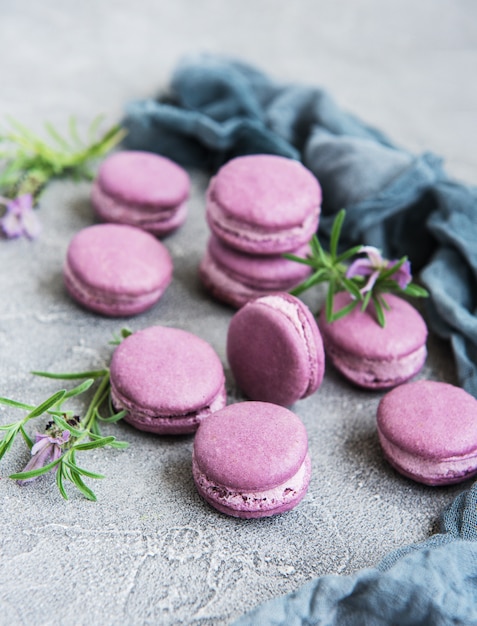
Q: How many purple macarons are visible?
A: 9